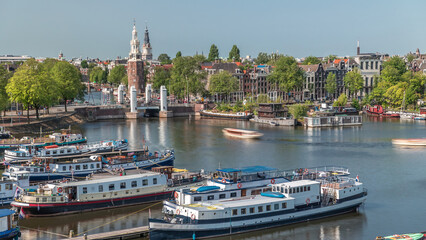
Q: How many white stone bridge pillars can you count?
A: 4